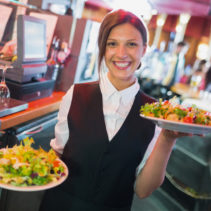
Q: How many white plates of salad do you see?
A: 2